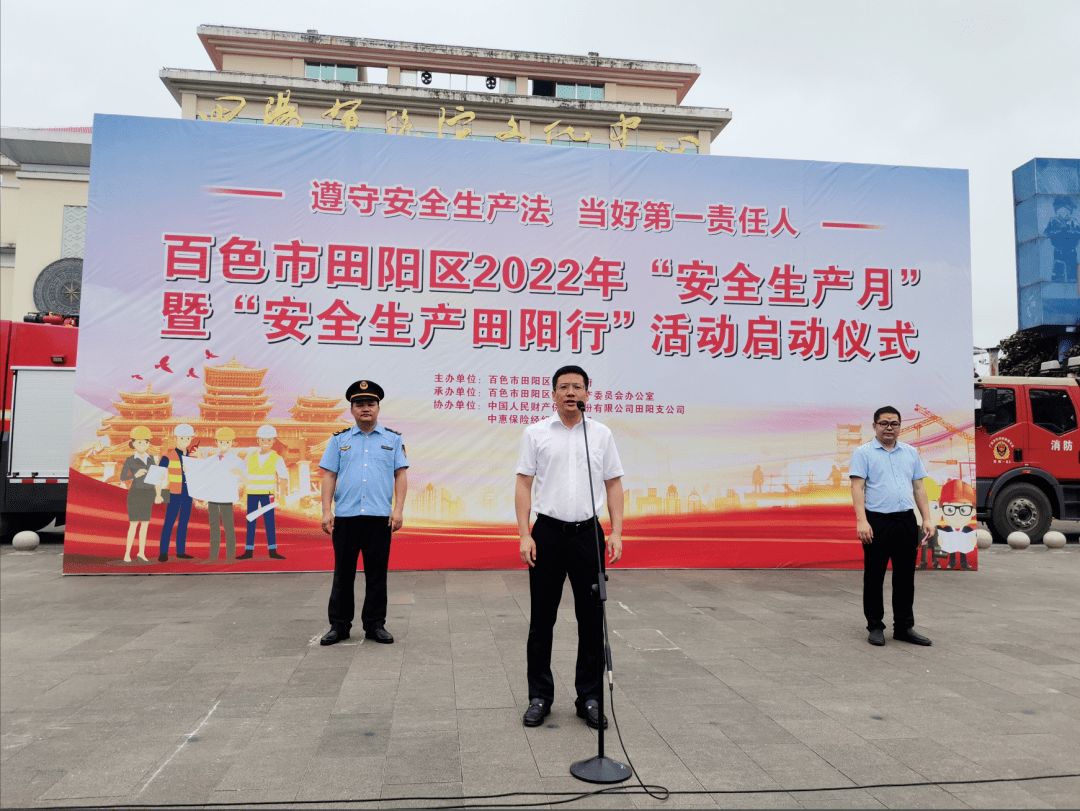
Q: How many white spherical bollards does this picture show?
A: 4